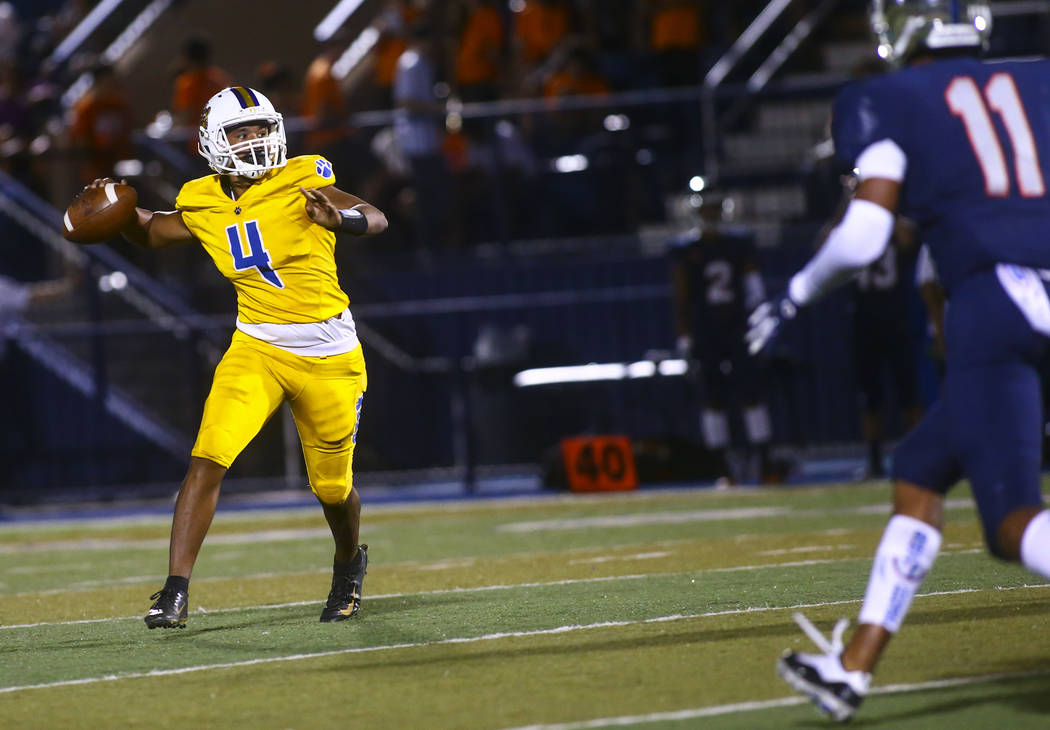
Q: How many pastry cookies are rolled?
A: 0